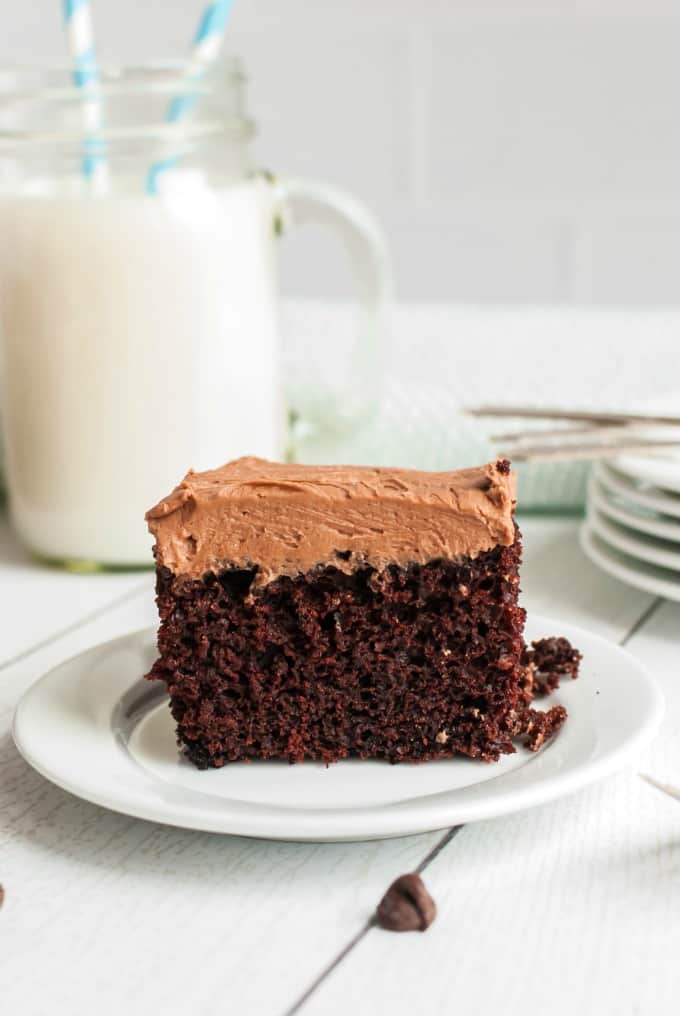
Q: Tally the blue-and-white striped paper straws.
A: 2